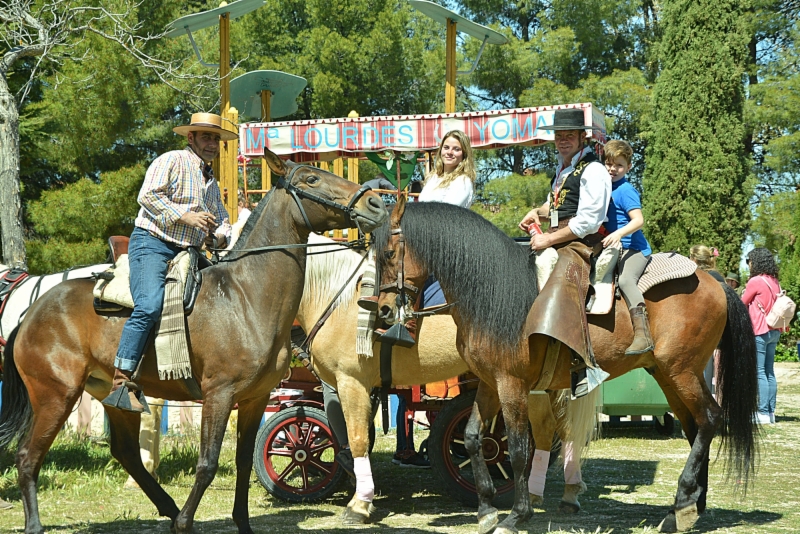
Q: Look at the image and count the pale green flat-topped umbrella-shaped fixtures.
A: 3